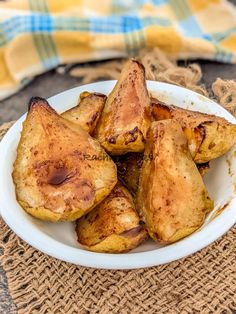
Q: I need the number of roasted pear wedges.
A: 6